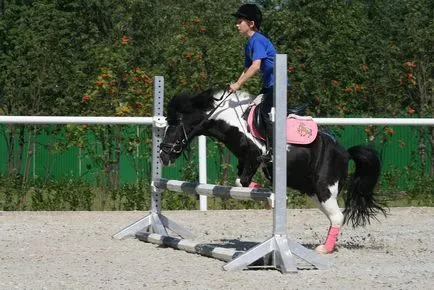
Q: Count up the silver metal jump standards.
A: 2